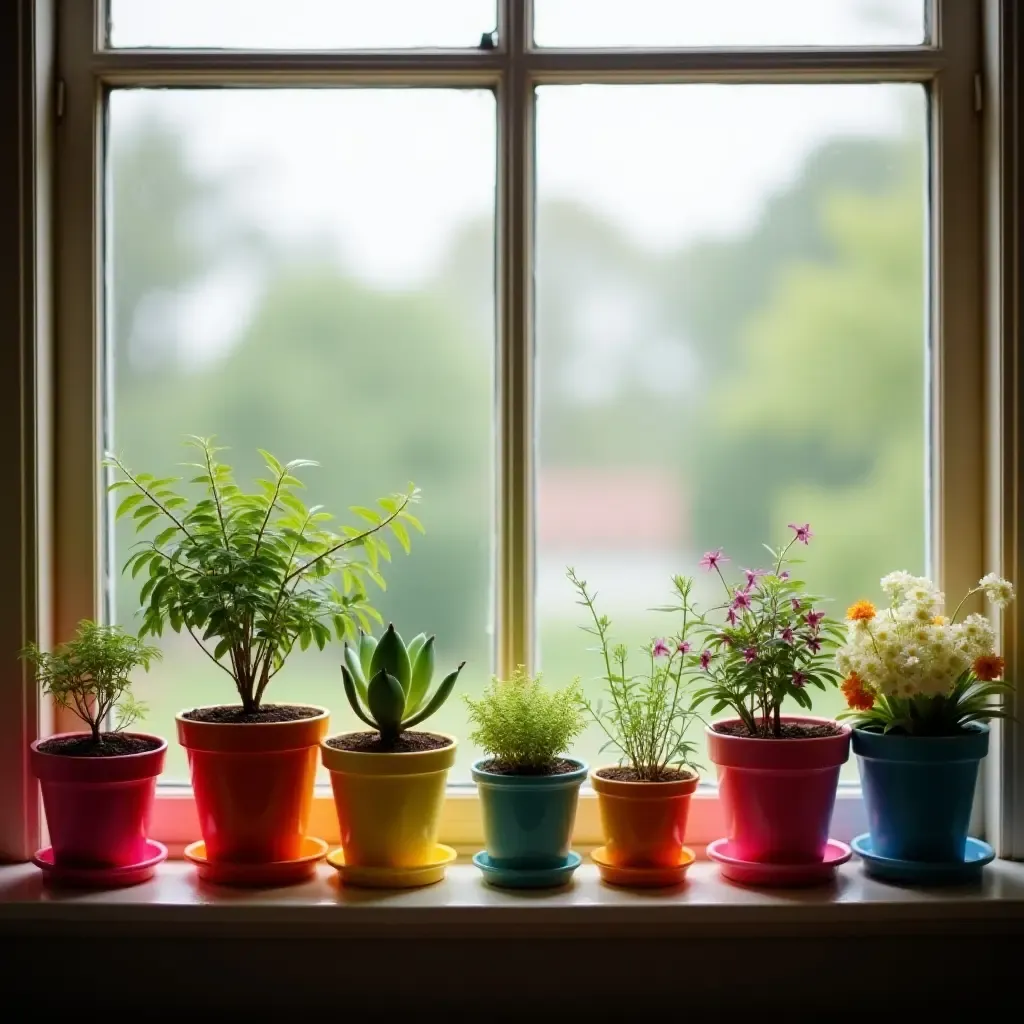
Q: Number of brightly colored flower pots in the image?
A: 7